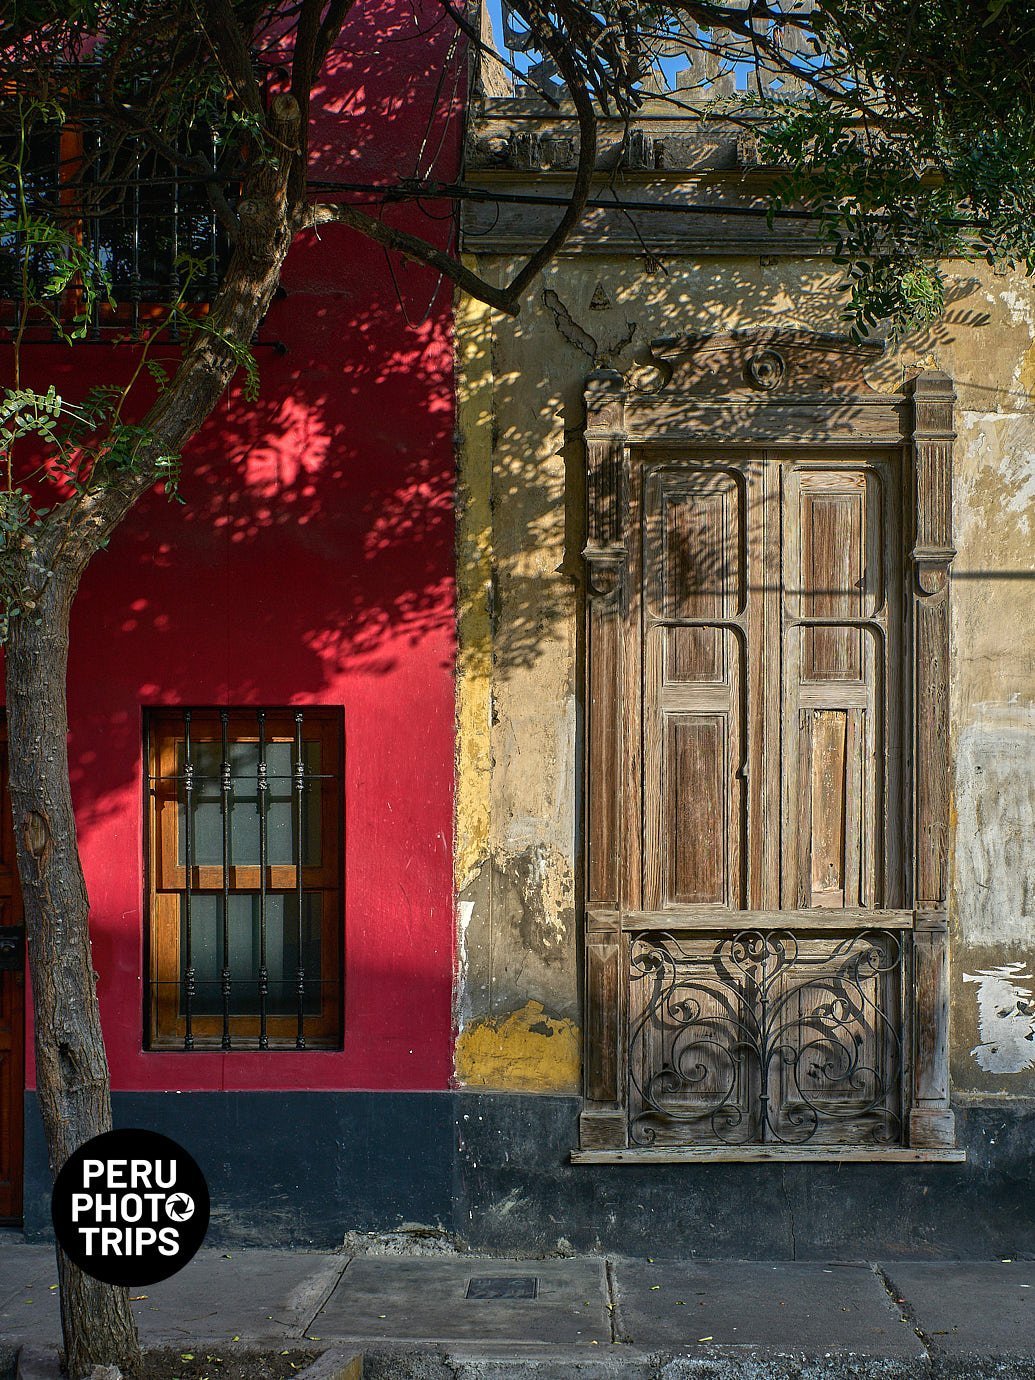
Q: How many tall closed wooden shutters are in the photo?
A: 2